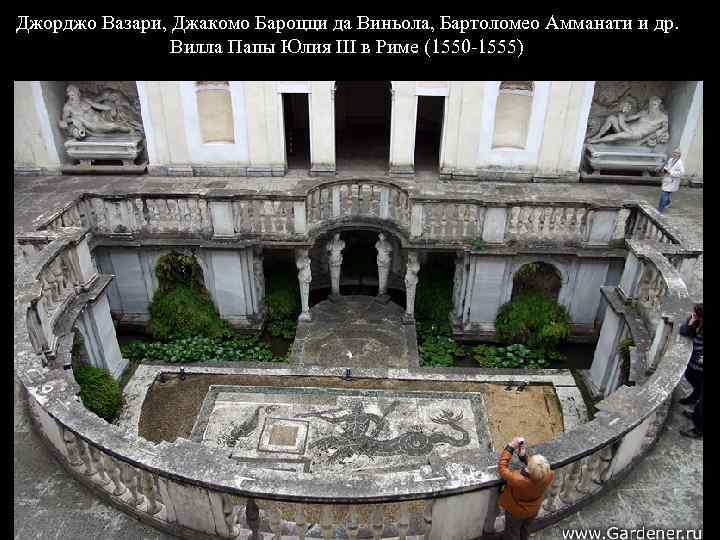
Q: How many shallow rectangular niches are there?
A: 2